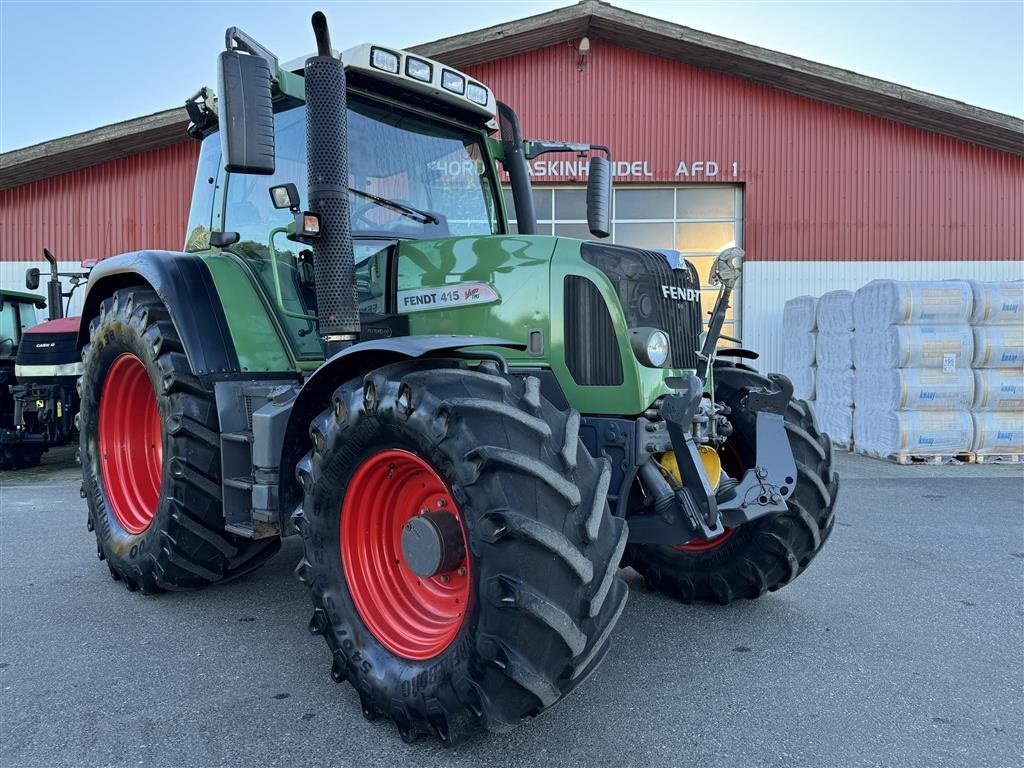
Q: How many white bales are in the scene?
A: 15